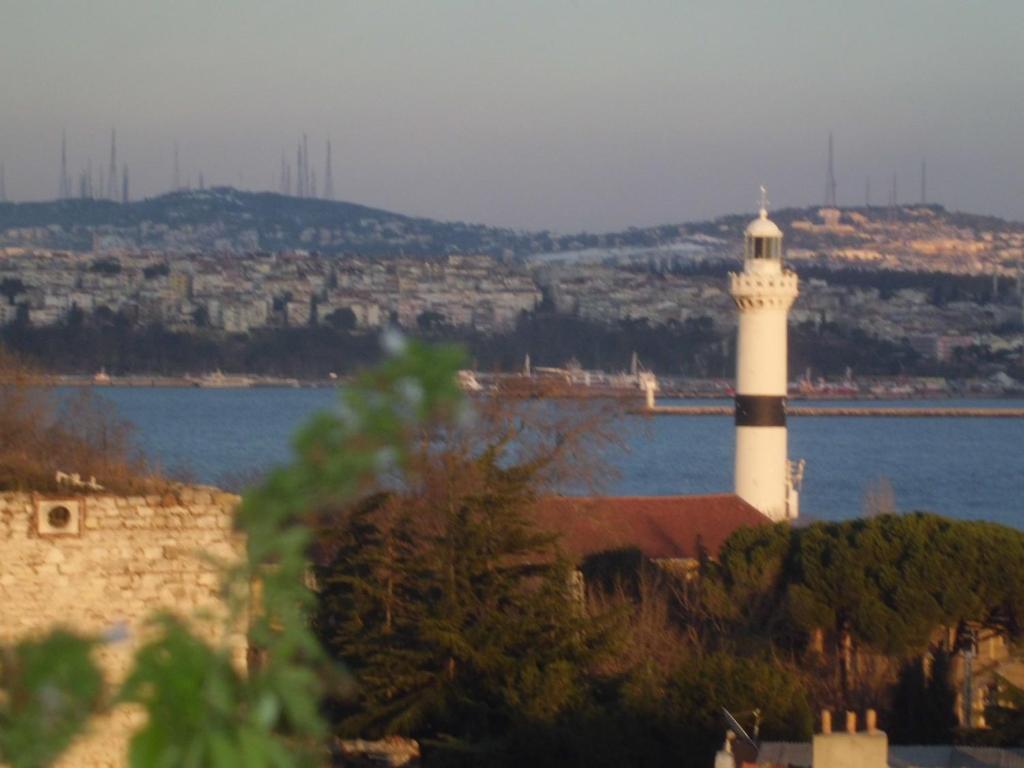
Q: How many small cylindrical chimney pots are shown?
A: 3